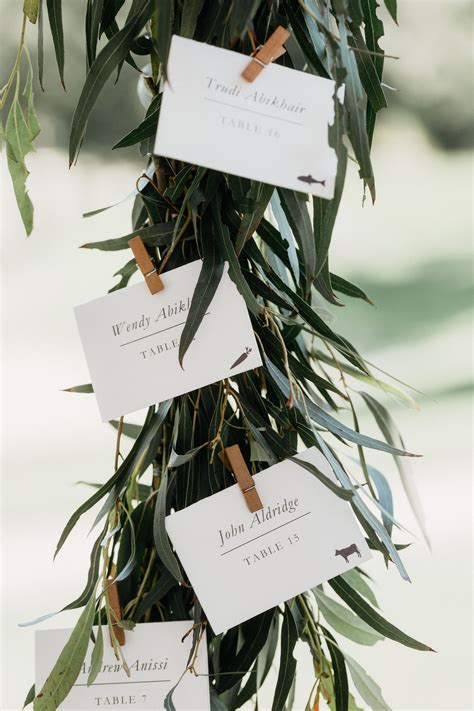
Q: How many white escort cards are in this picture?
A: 4